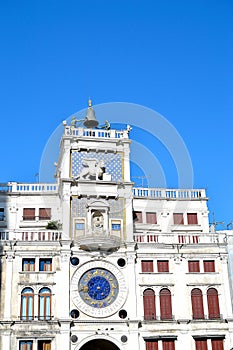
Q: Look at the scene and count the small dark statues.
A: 2